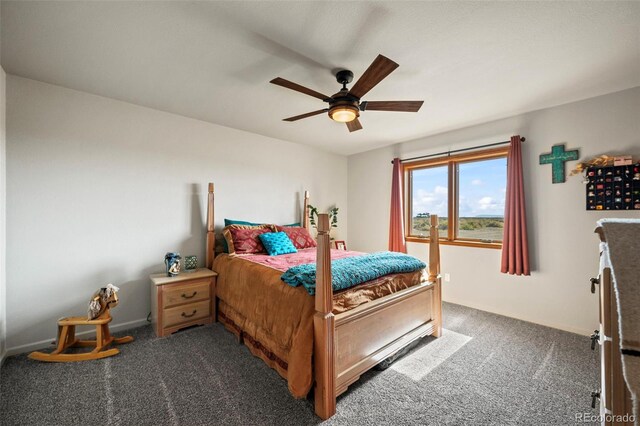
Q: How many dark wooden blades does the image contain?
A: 5